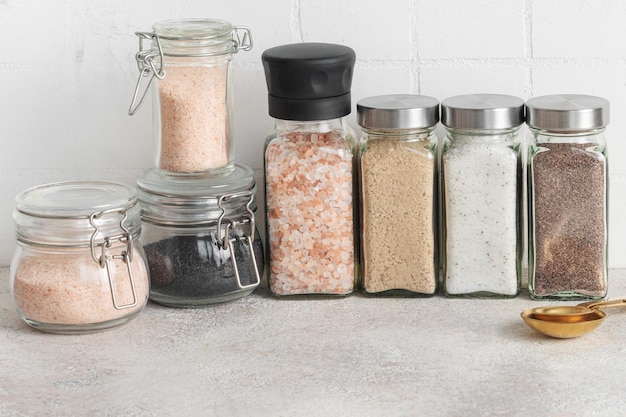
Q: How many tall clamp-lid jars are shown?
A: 1